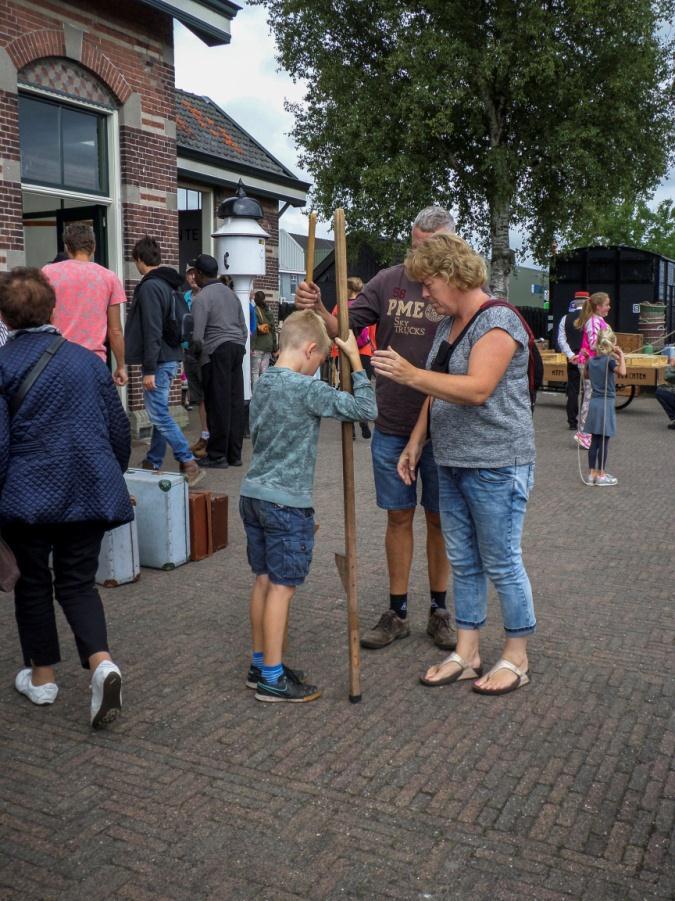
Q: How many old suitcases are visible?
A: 4